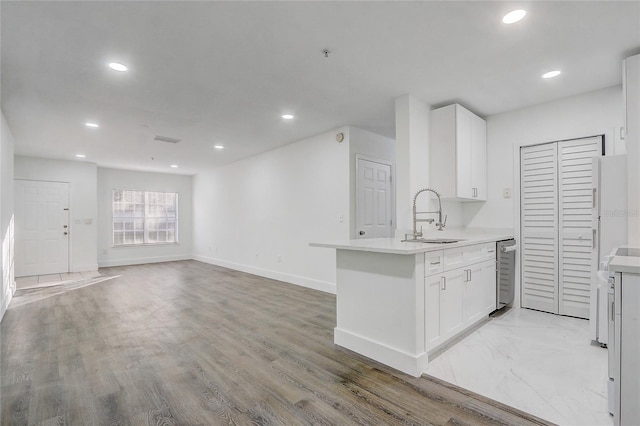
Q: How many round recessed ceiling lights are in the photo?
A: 8